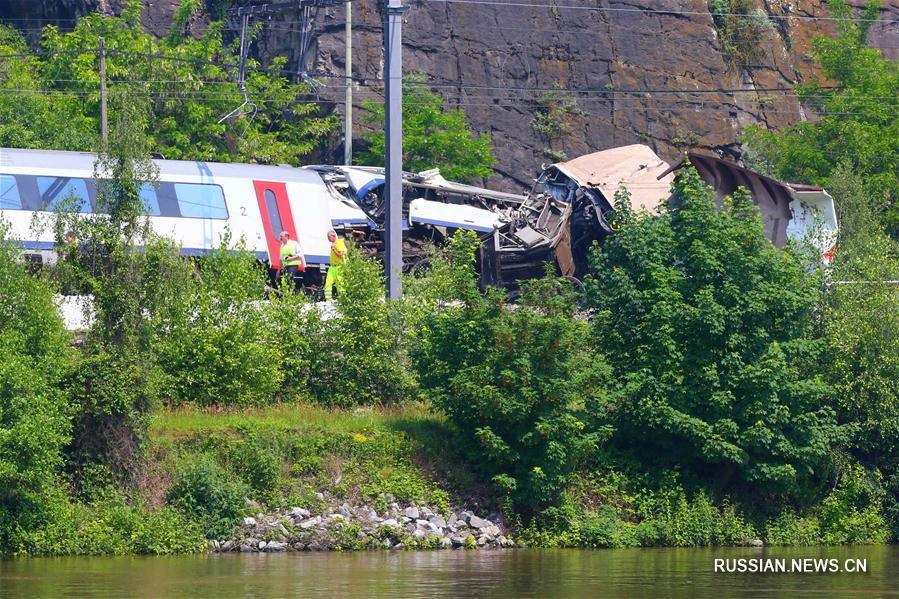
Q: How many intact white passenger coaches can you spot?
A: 1